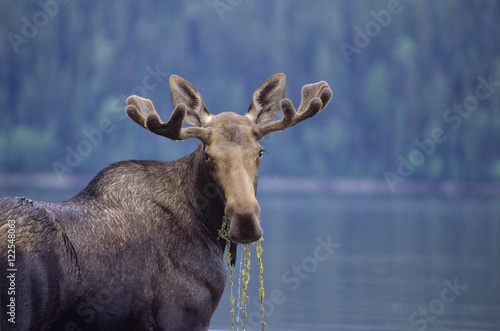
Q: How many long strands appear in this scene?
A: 3